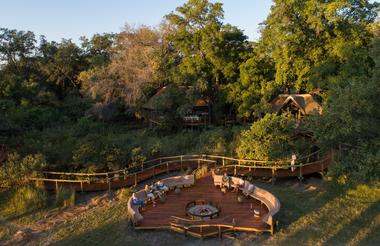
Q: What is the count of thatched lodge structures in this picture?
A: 2